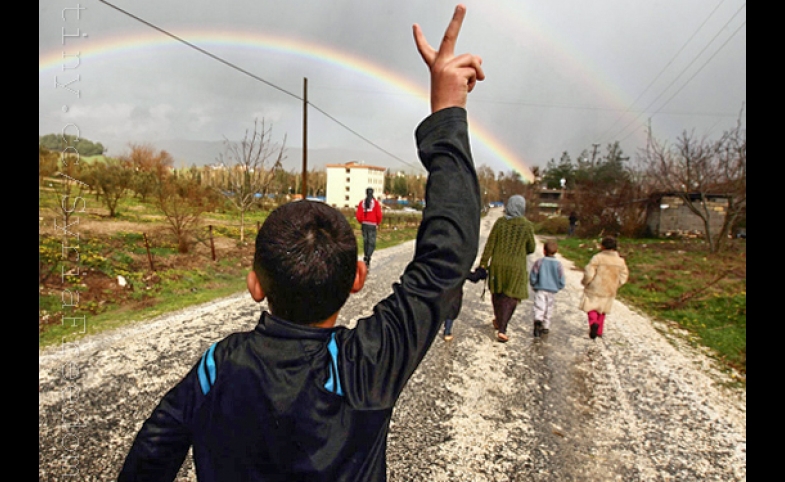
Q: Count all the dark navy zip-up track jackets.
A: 1